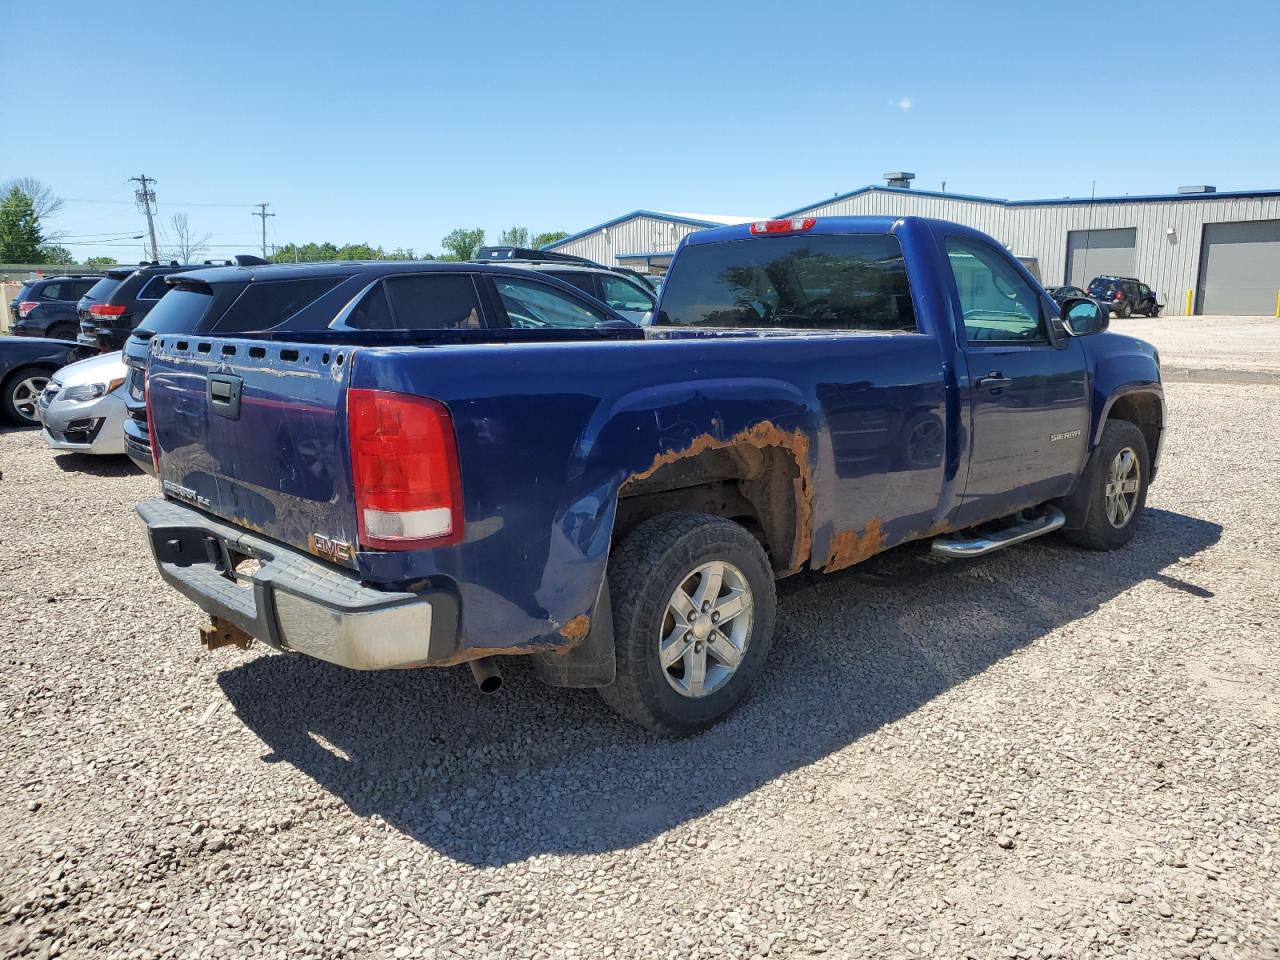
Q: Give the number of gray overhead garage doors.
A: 2